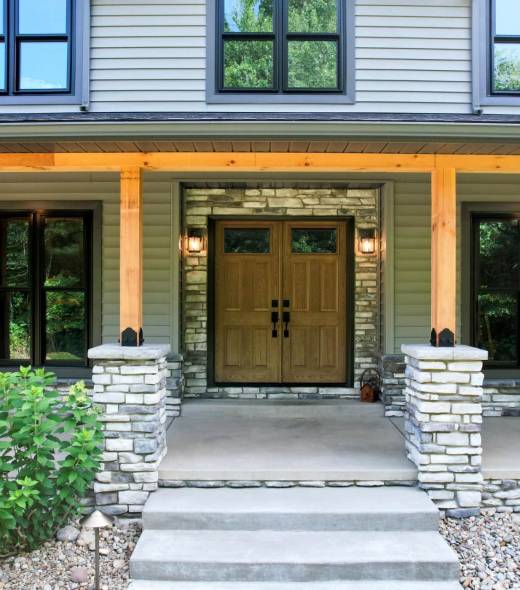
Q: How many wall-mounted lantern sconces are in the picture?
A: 2